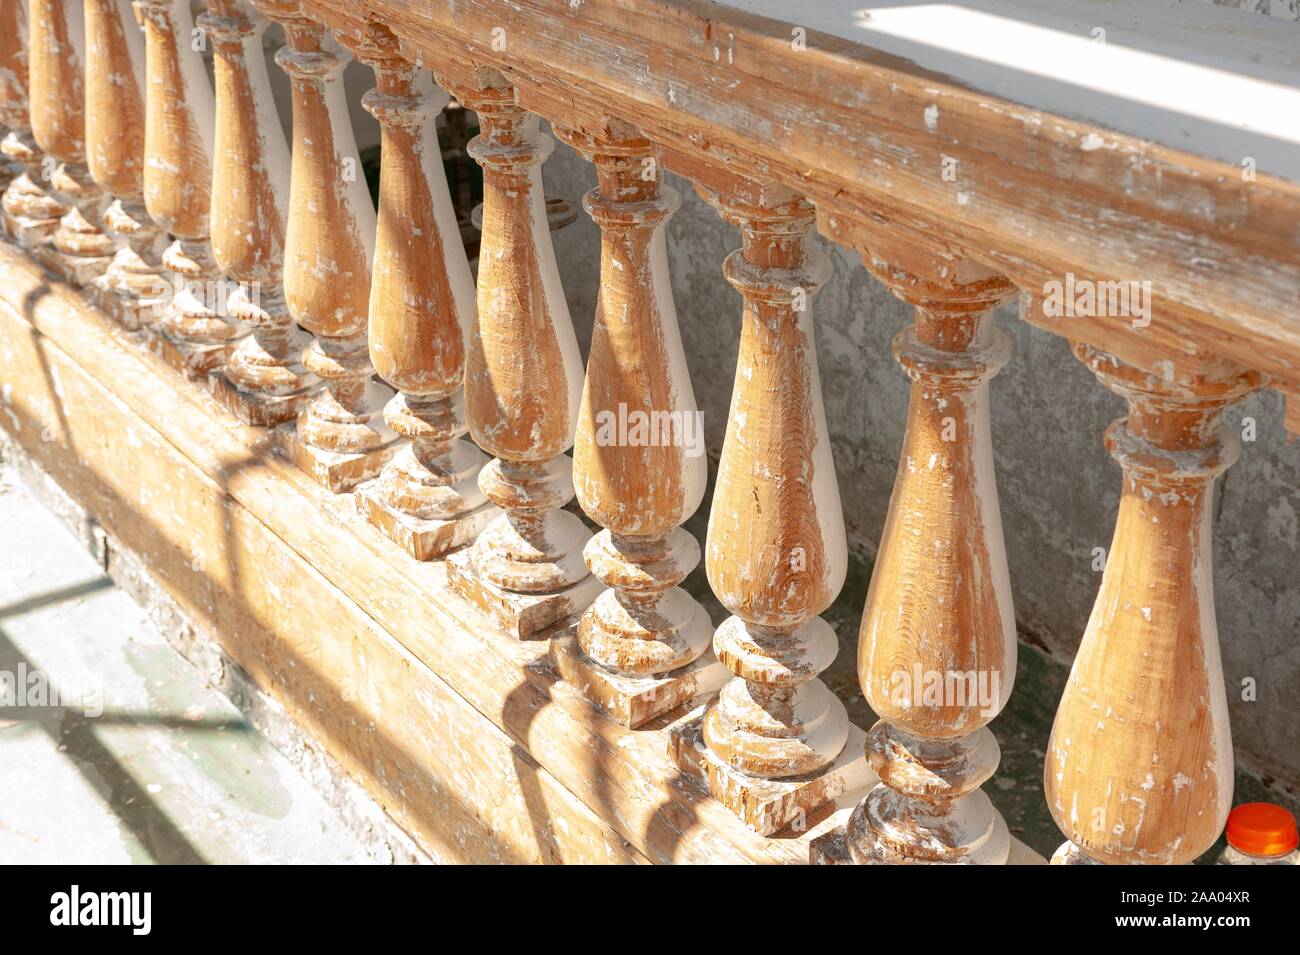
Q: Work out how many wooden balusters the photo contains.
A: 12